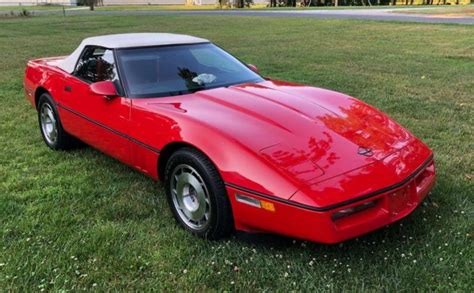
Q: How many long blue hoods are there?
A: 0